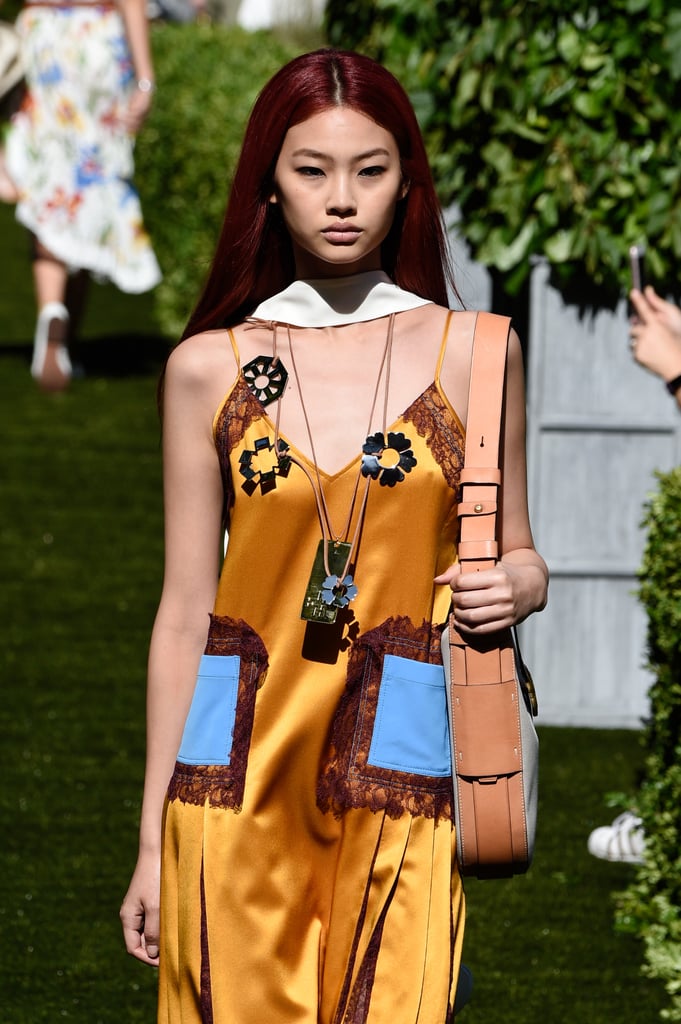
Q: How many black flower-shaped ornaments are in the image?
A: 3